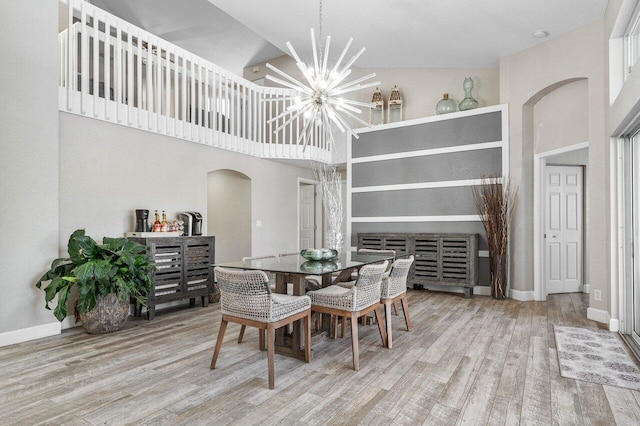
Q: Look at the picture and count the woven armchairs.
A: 6